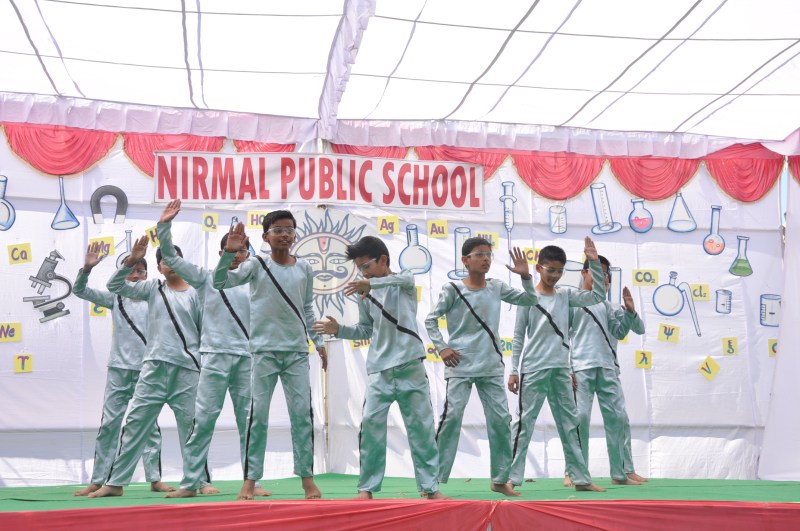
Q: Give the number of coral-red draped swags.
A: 9